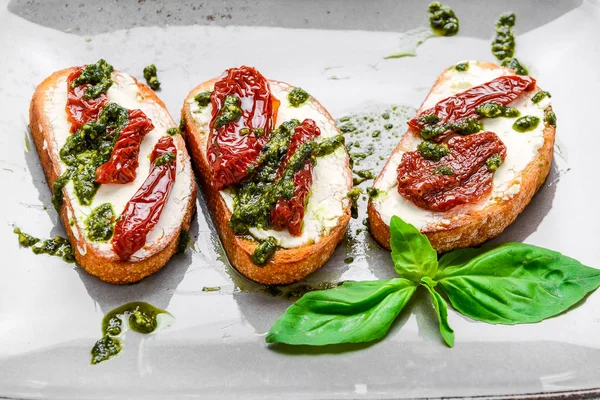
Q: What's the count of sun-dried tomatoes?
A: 7